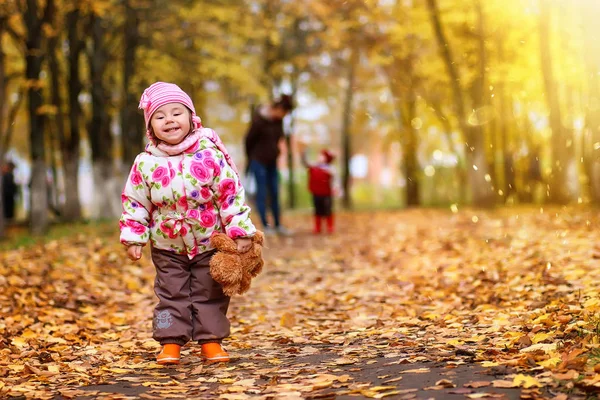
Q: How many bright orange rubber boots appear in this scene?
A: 2